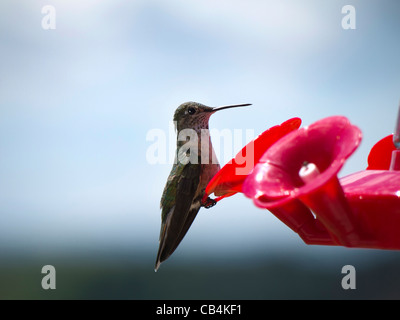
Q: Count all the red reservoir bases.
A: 1